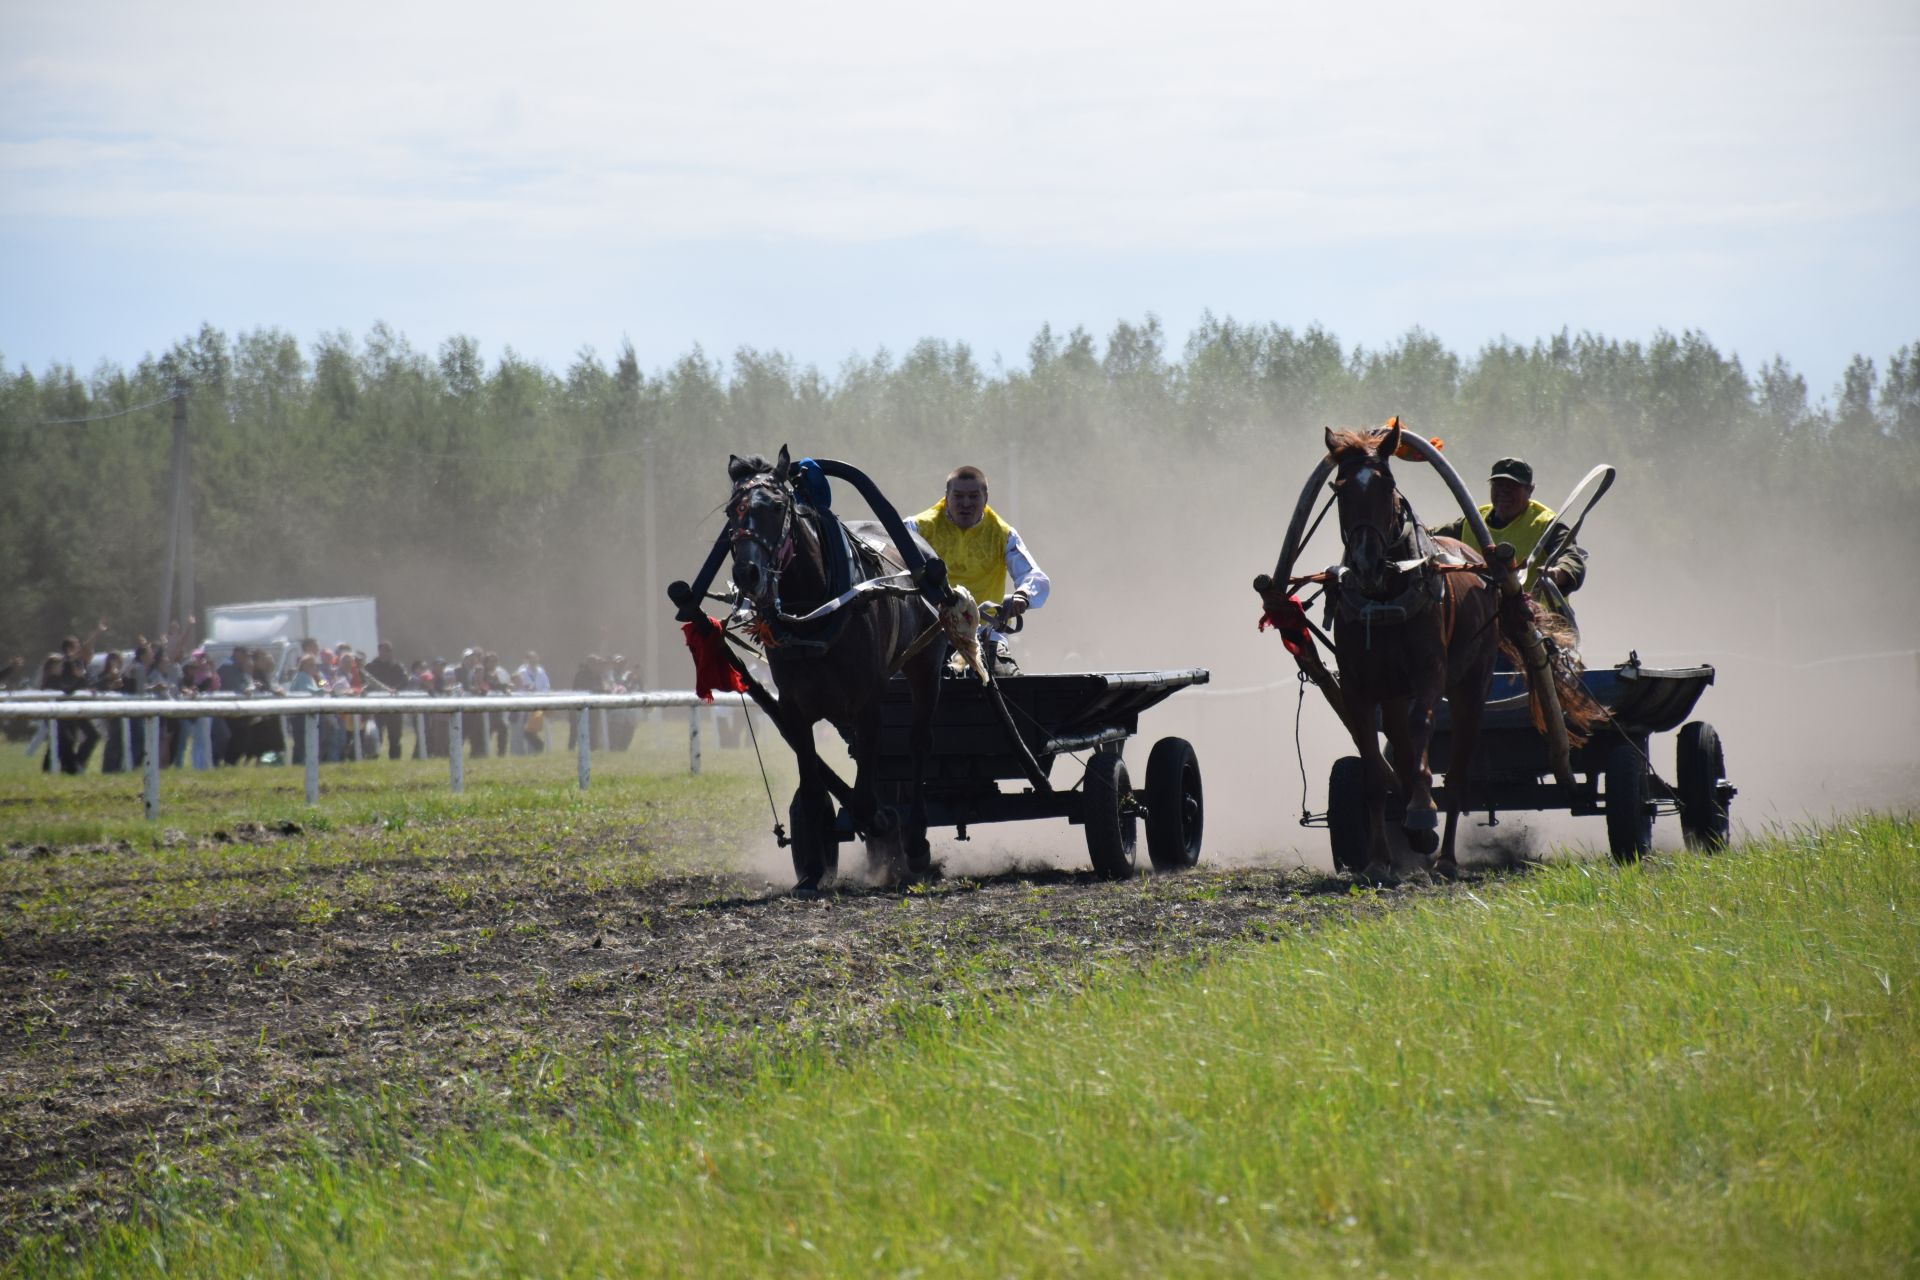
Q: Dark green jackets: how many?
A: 1